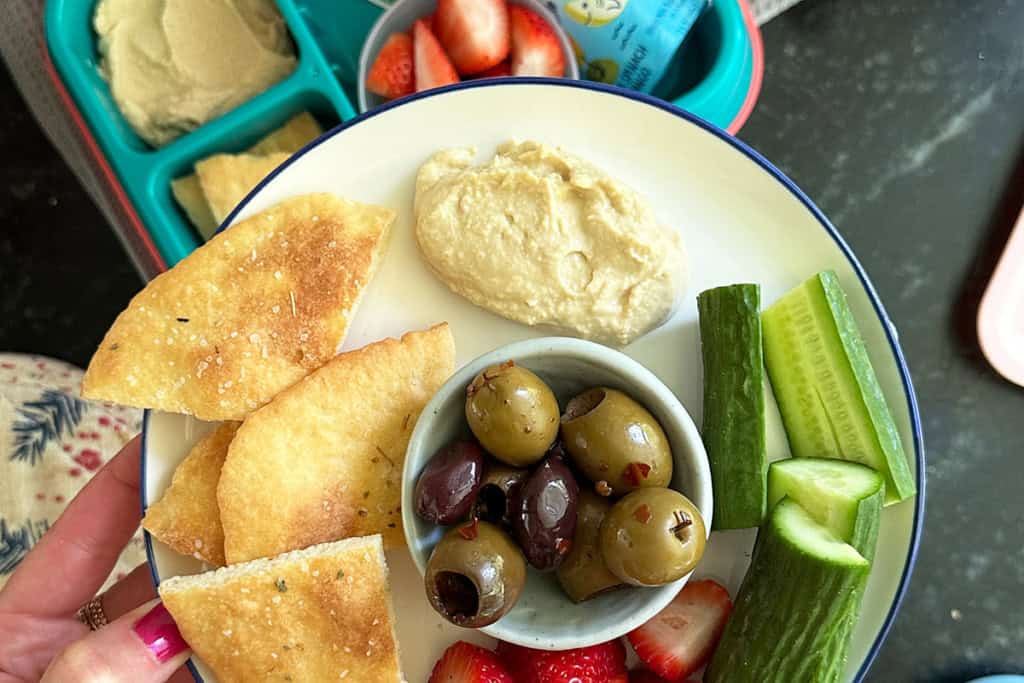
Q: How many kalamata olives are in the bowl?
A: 2